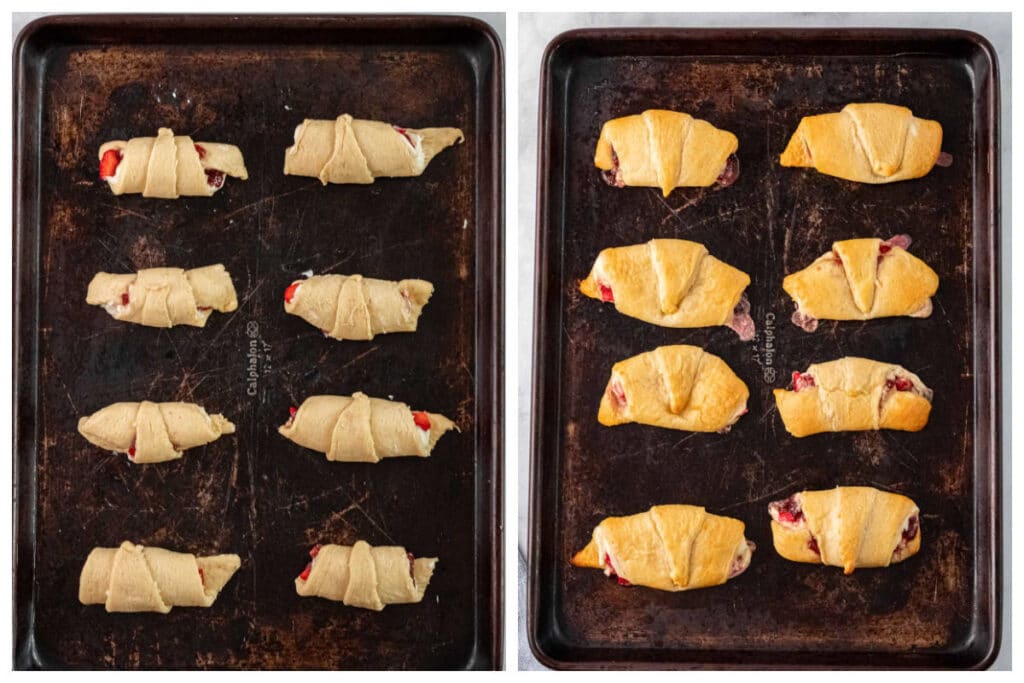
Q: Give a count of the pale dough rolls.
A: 8